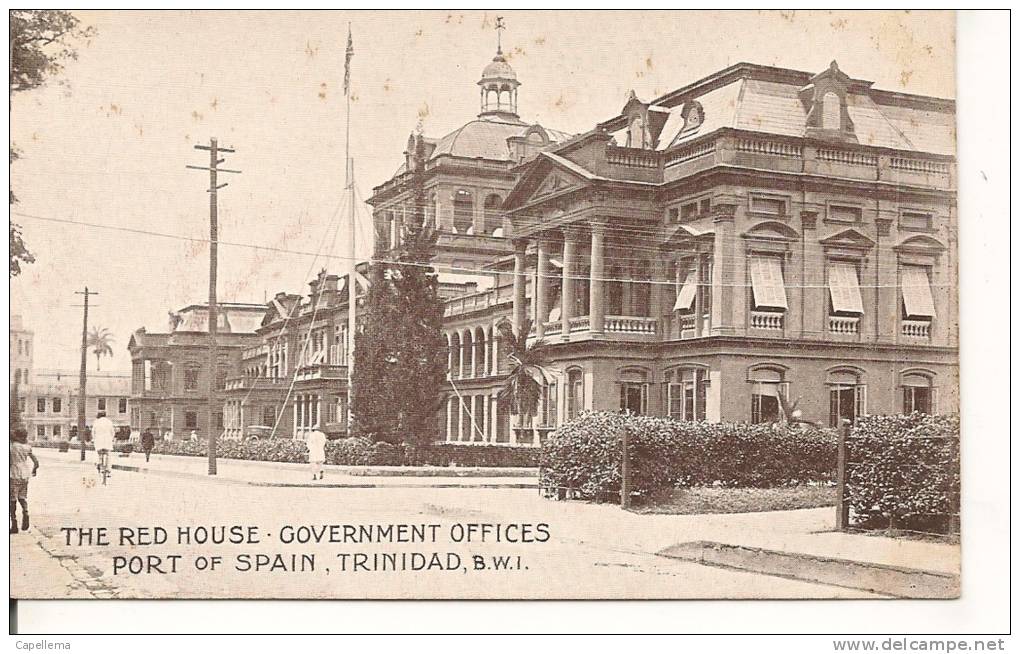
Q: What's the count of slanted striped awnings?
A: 4